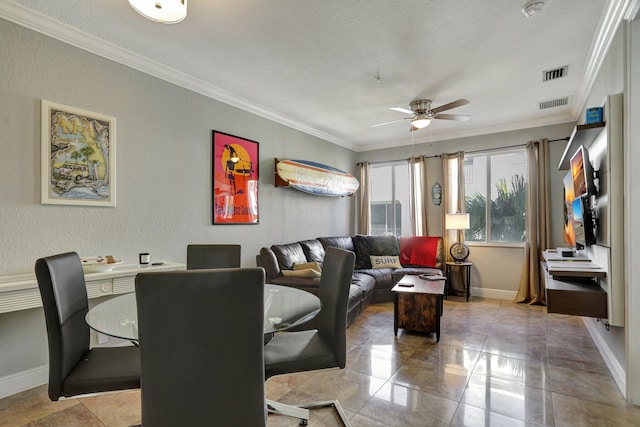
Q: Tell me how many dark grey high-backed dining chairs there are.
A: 4